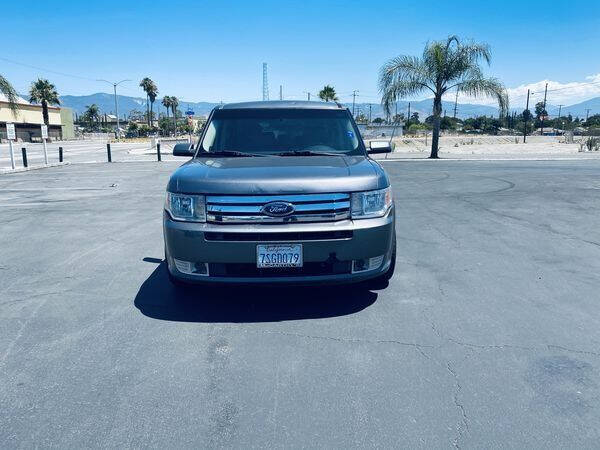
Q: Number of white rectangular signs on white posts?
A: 2